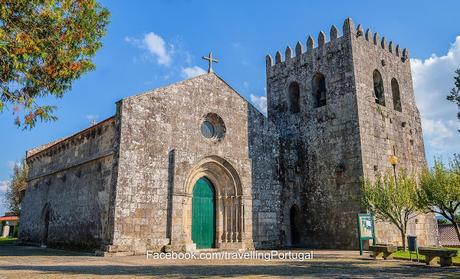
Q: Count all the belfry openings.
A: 4